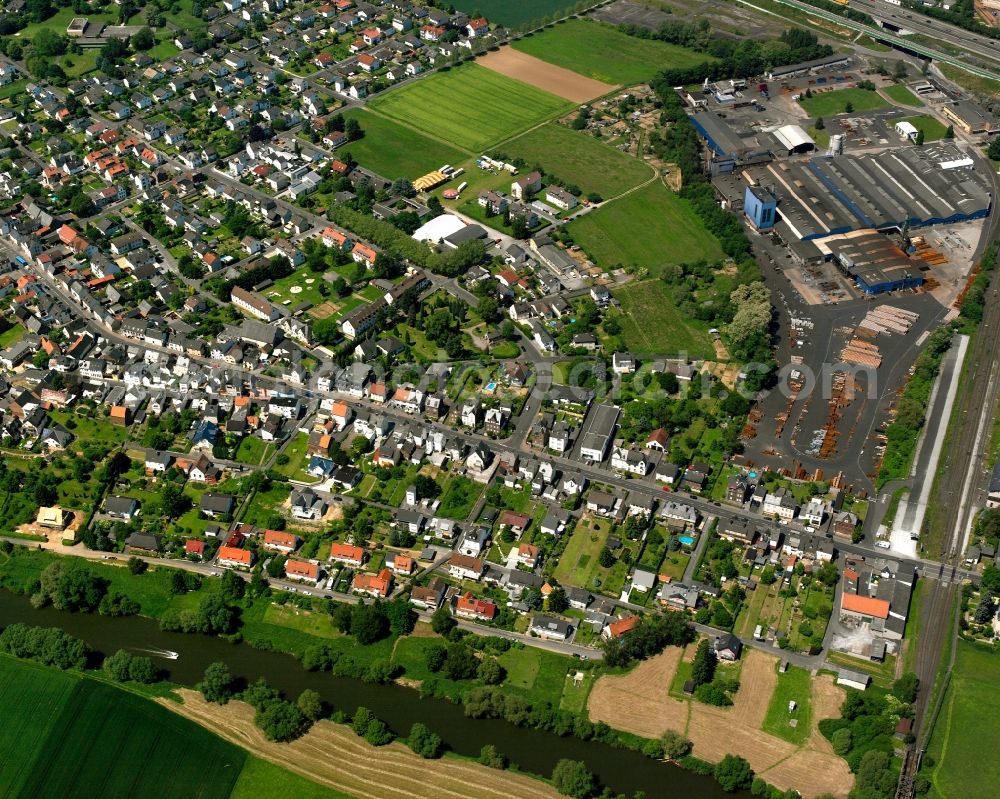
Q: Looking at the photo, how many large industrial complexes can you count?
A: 1